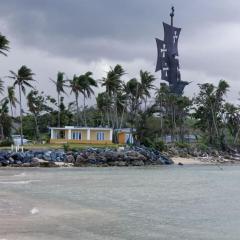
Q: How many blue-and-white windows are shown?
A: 2